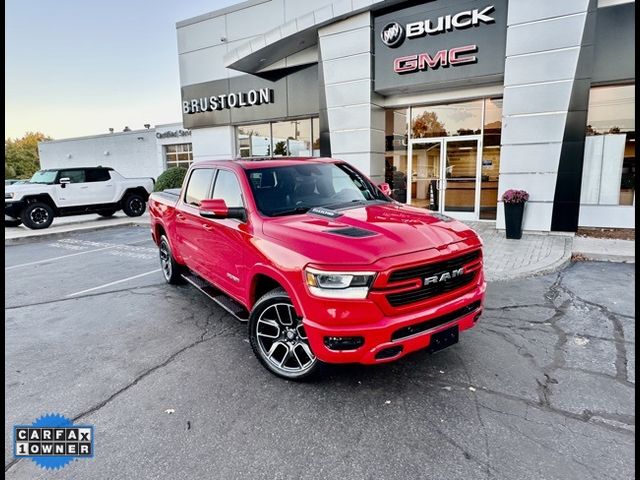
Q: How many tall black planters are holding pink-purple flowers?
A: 1